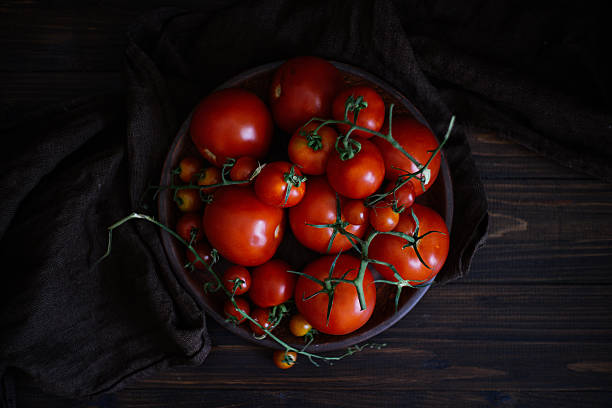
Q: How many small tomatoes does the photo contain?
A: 14